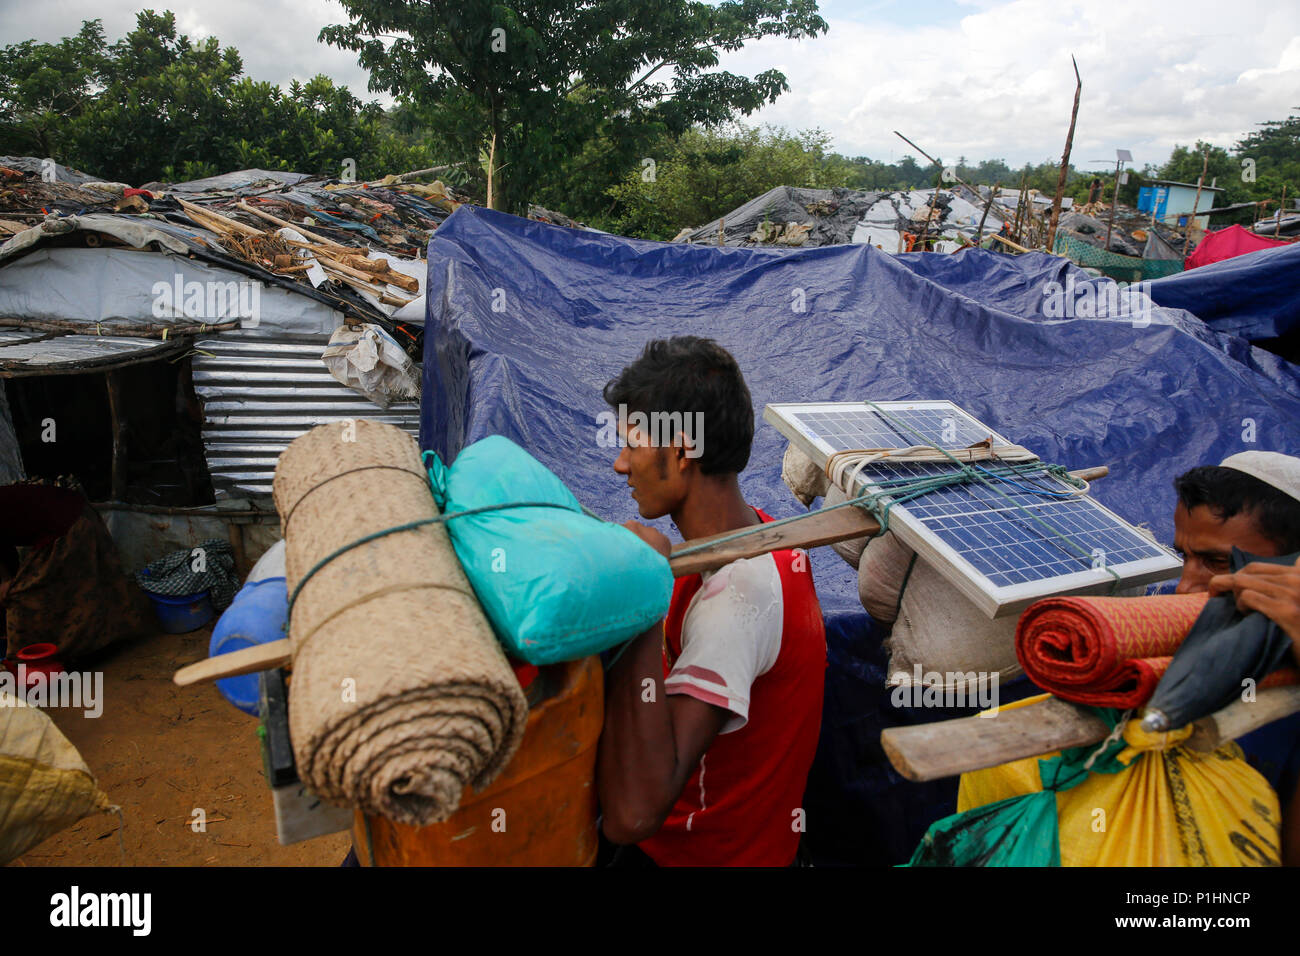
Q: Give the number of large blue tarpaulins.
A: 2